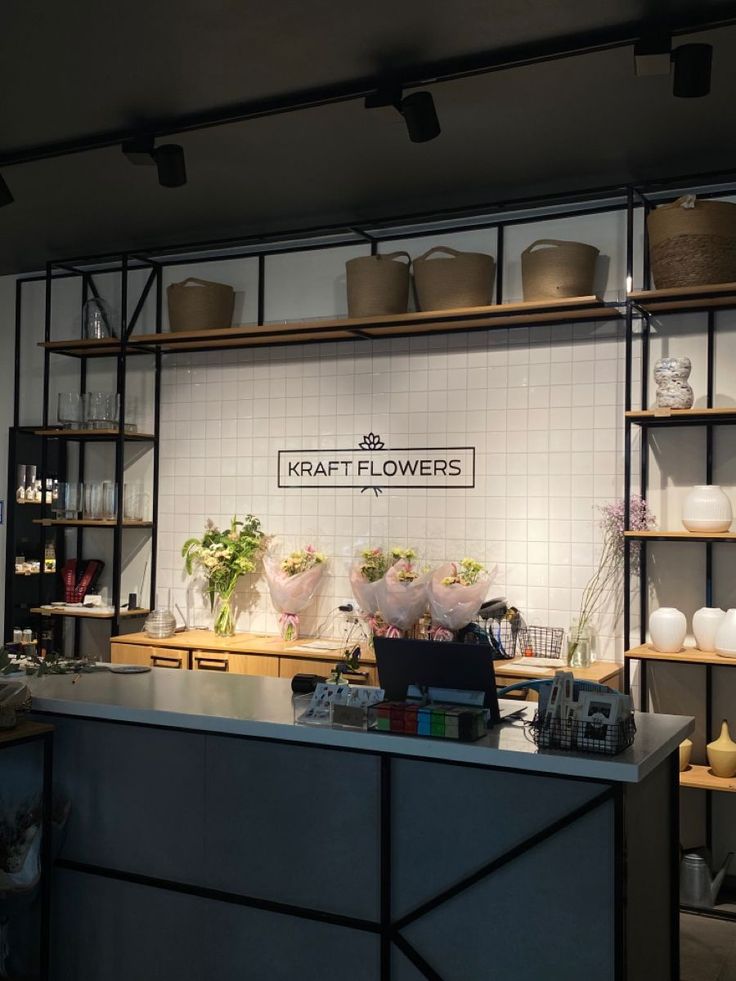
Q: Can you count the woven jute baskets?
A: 5